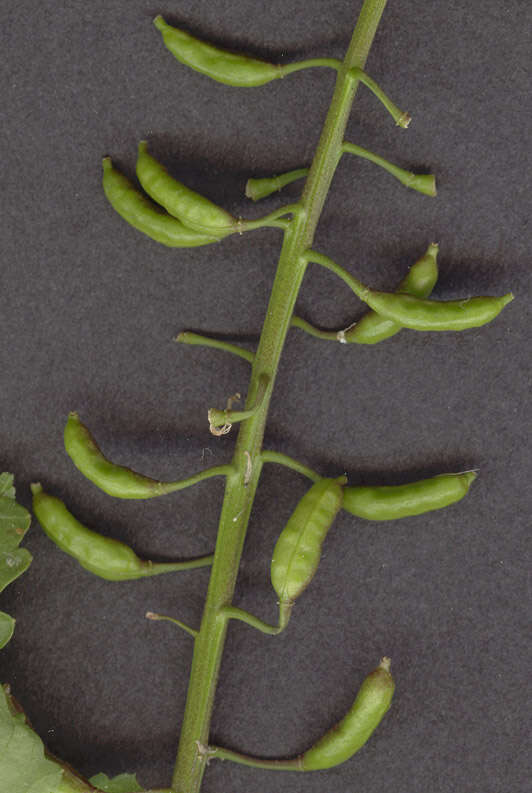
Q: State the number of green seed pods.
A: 10